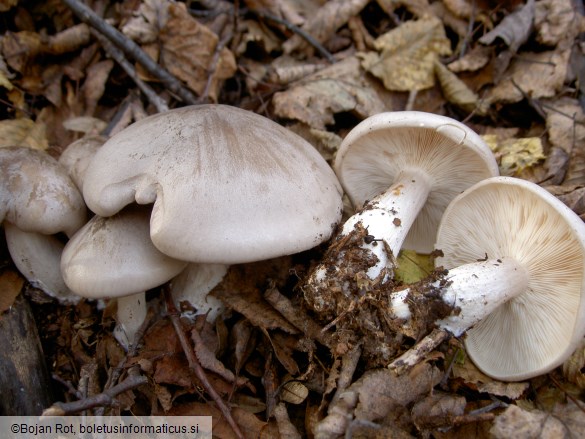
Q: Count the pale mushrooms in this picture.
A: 6